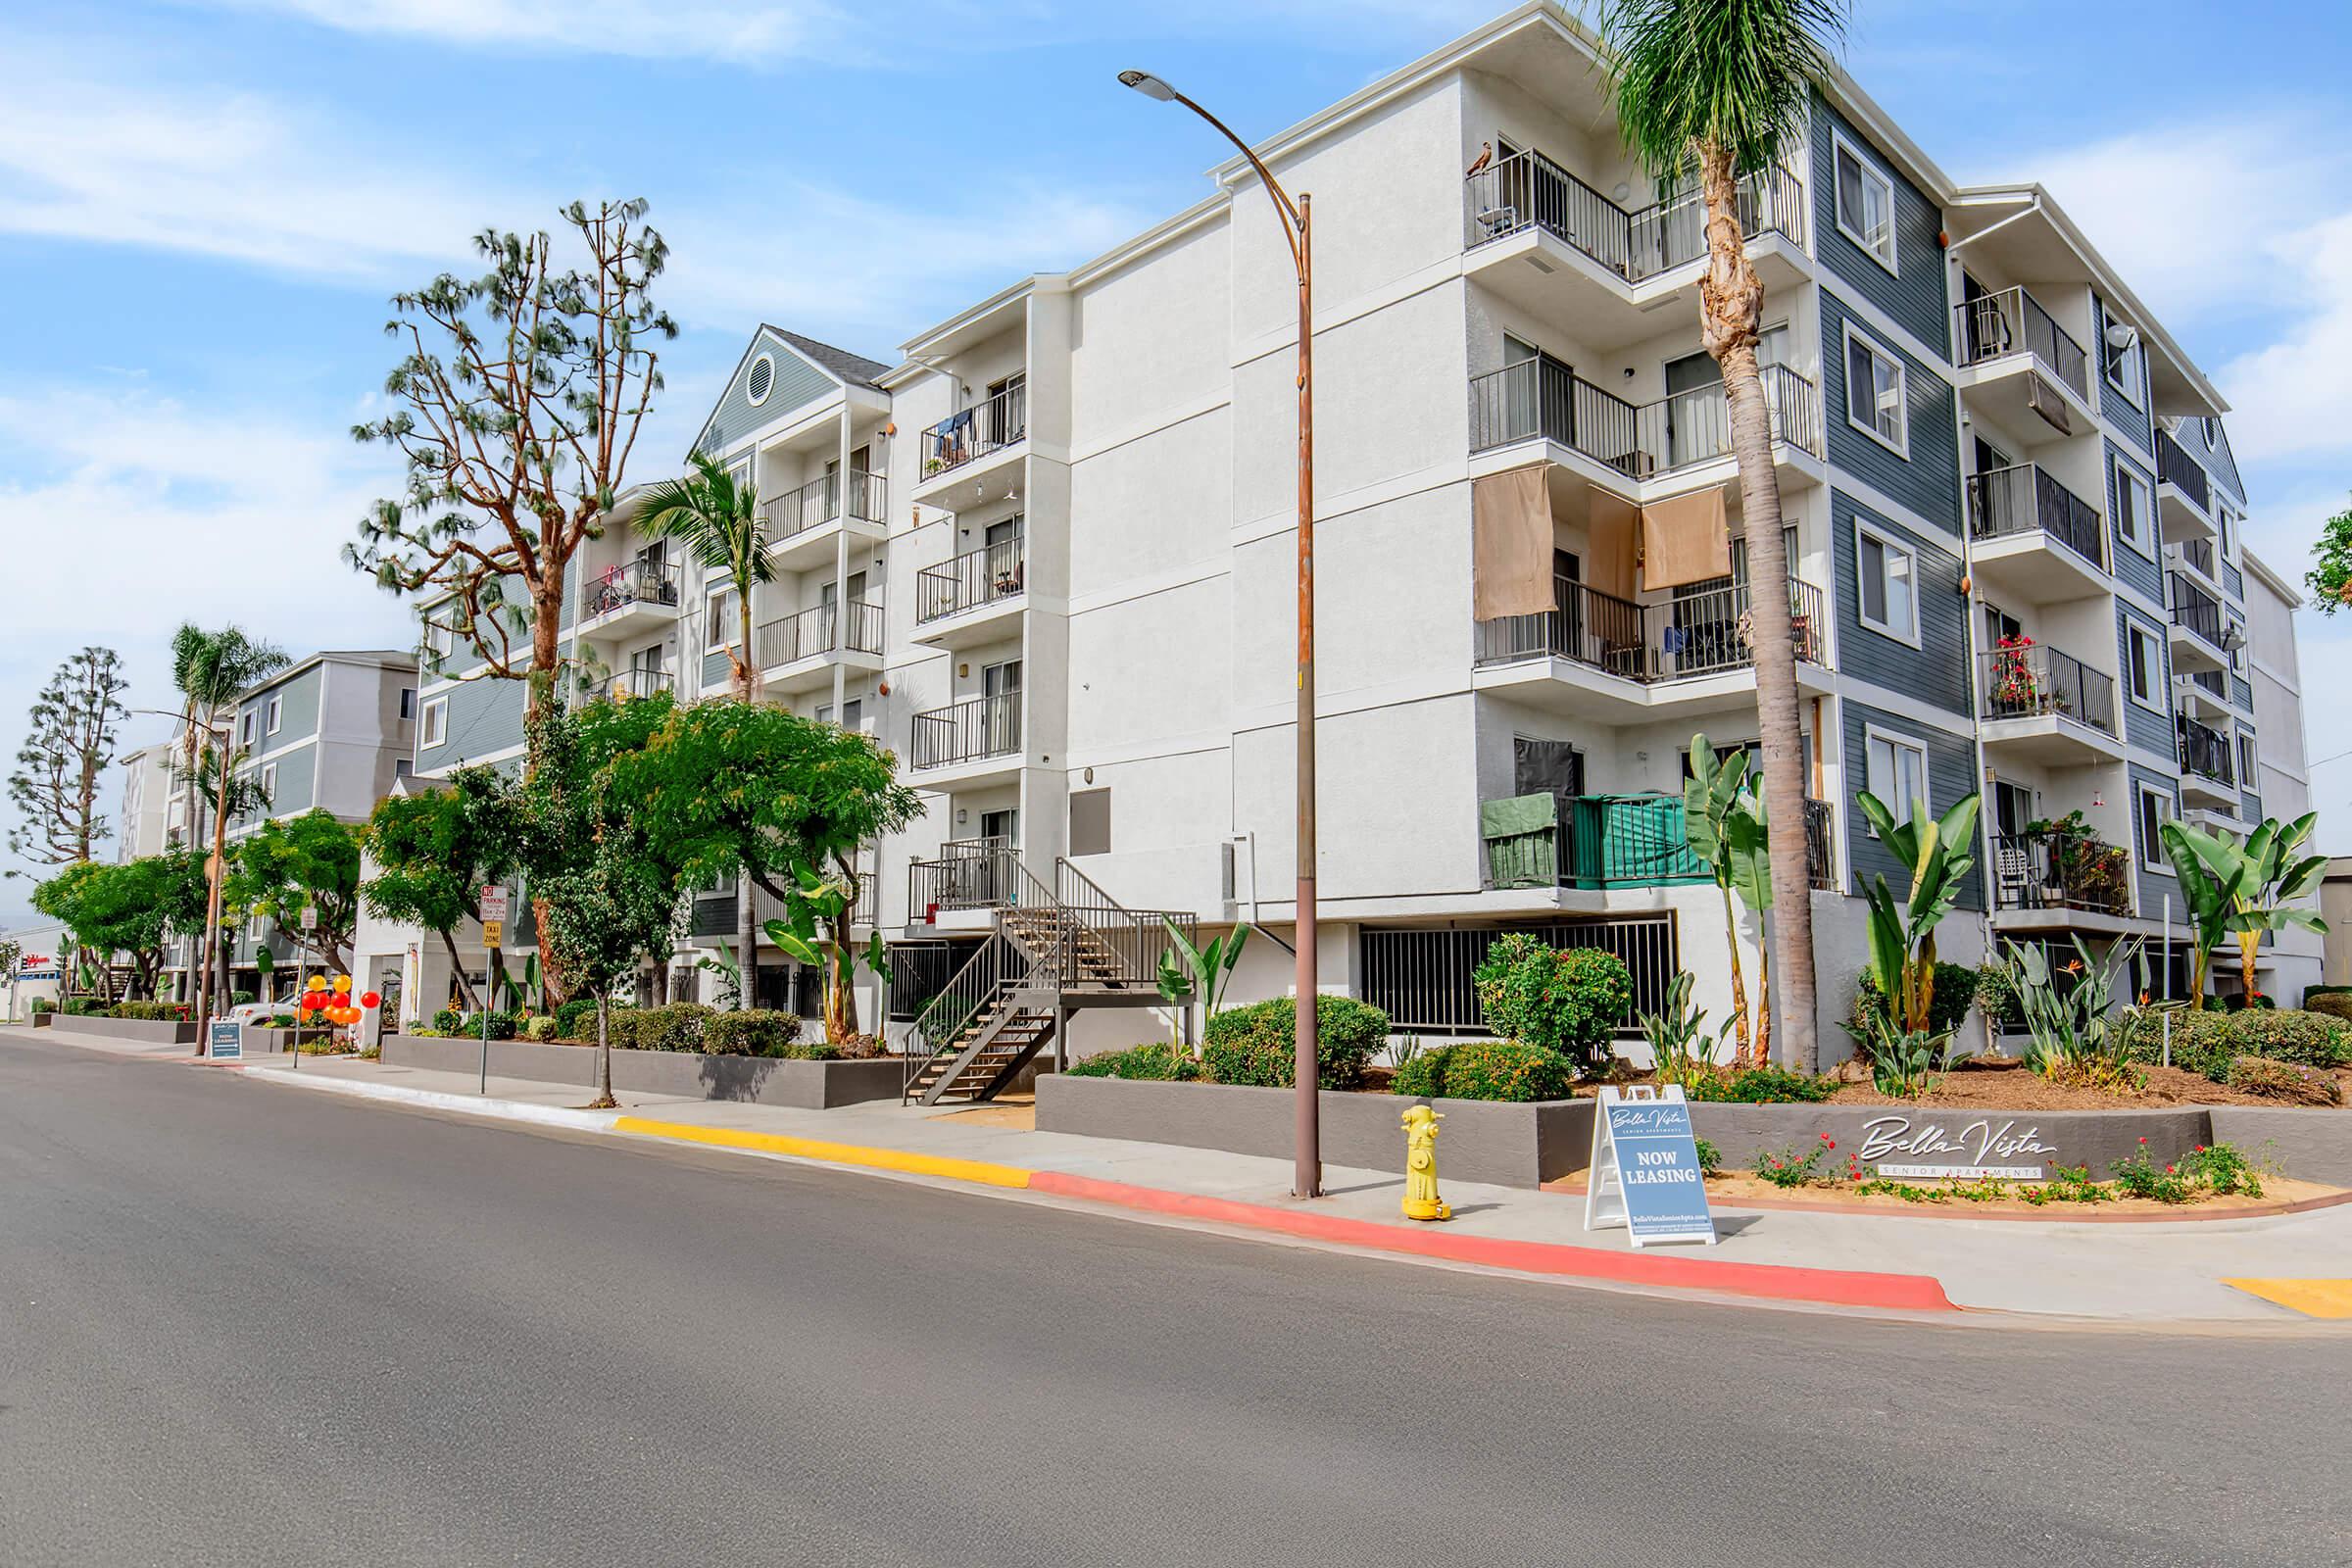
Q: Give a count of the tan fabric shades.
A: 3